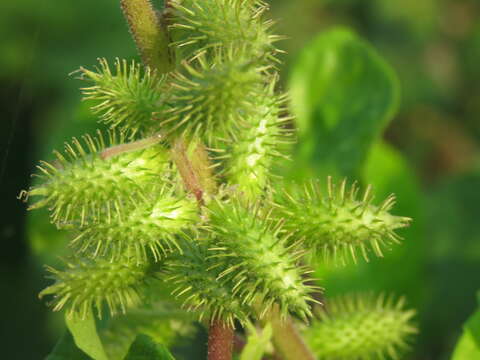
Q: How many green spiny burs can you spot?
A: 11